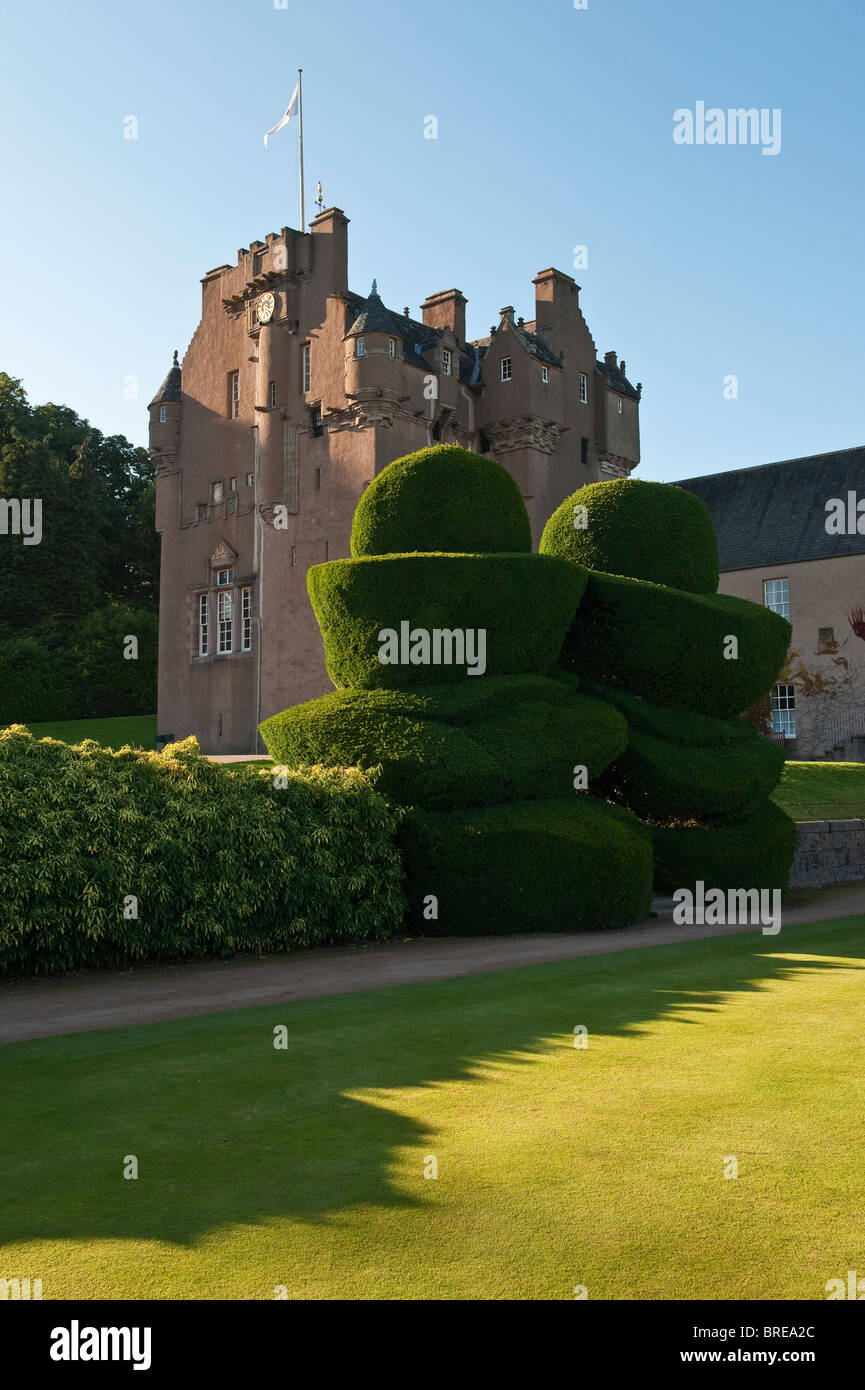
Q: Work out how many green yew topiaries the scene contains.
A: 2